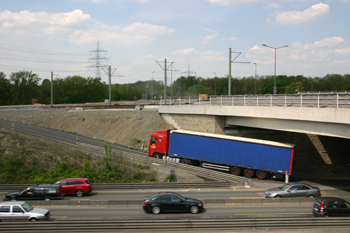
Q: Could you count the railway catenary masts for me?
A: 4